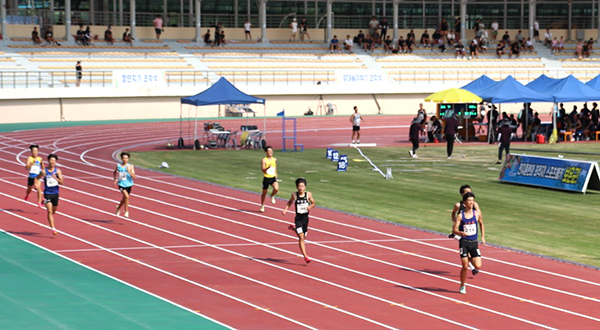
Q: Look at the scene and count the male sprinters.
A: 7